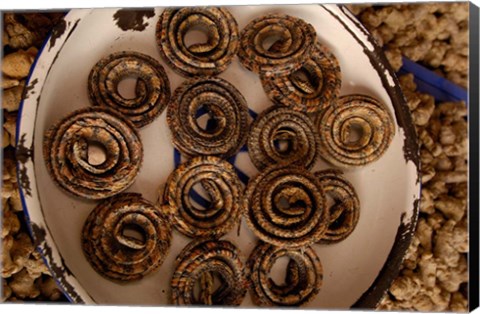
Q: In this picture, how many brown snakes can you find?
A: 14